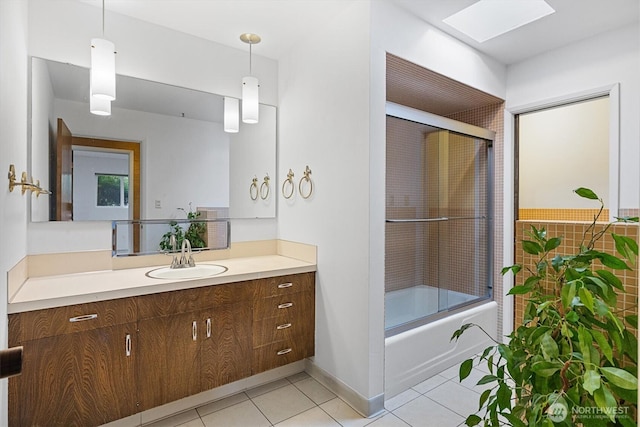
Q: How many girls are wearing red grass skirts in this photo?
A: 0